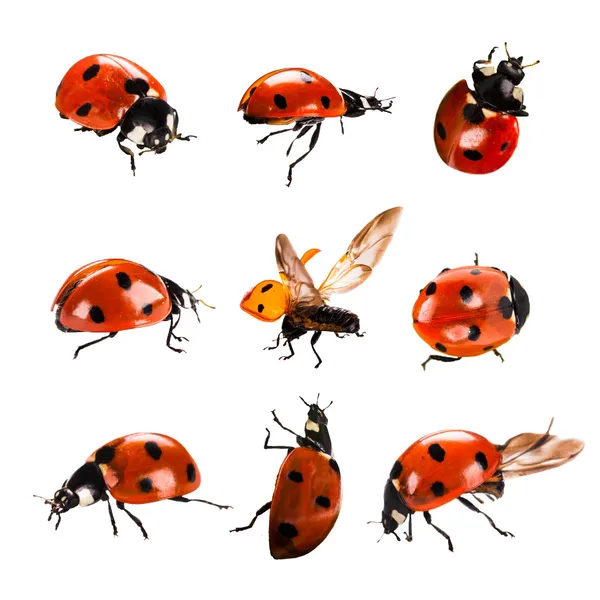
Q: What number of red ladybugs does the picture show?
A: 8